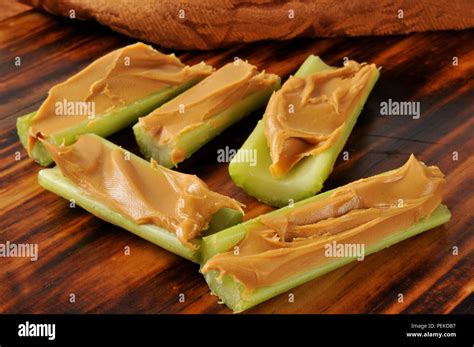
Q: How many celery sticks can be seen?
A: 5